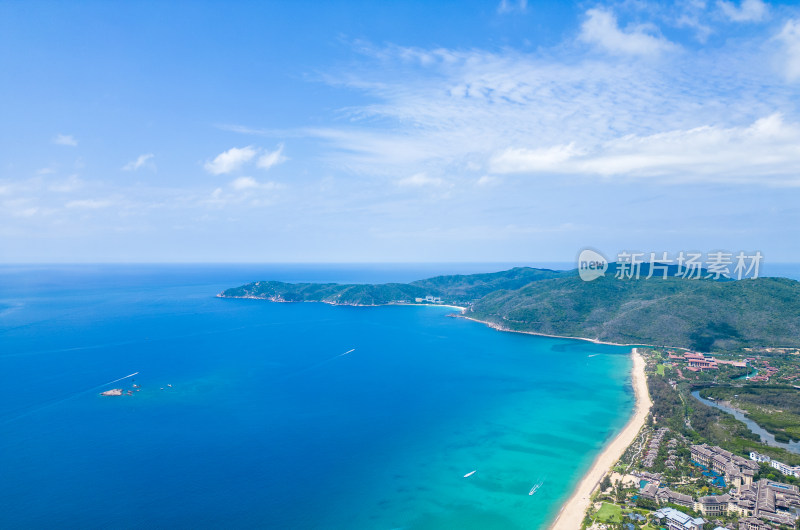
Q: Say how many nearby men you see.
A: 0